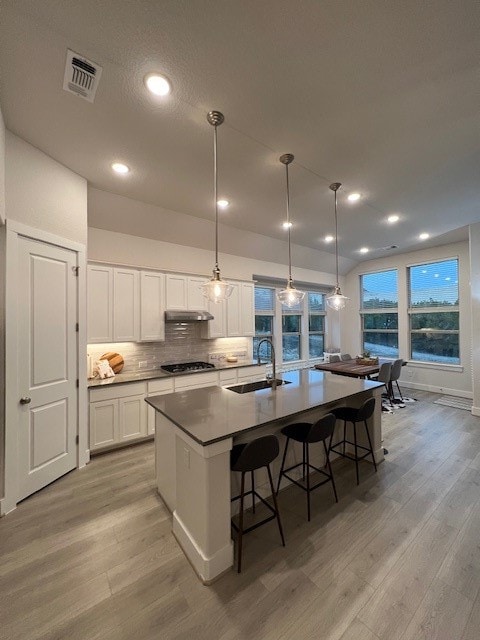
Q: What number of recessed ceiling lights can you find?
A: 9